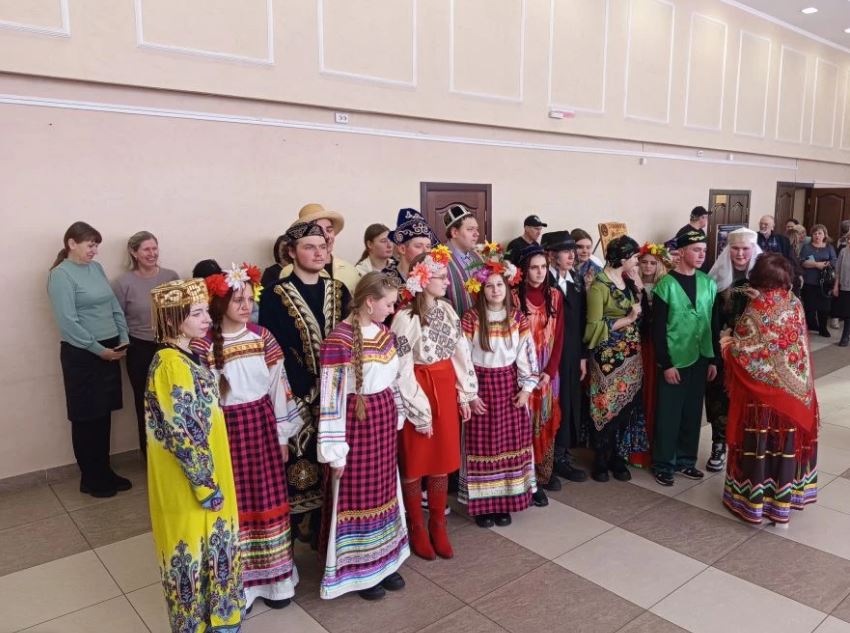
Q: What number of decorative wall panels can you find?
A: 11